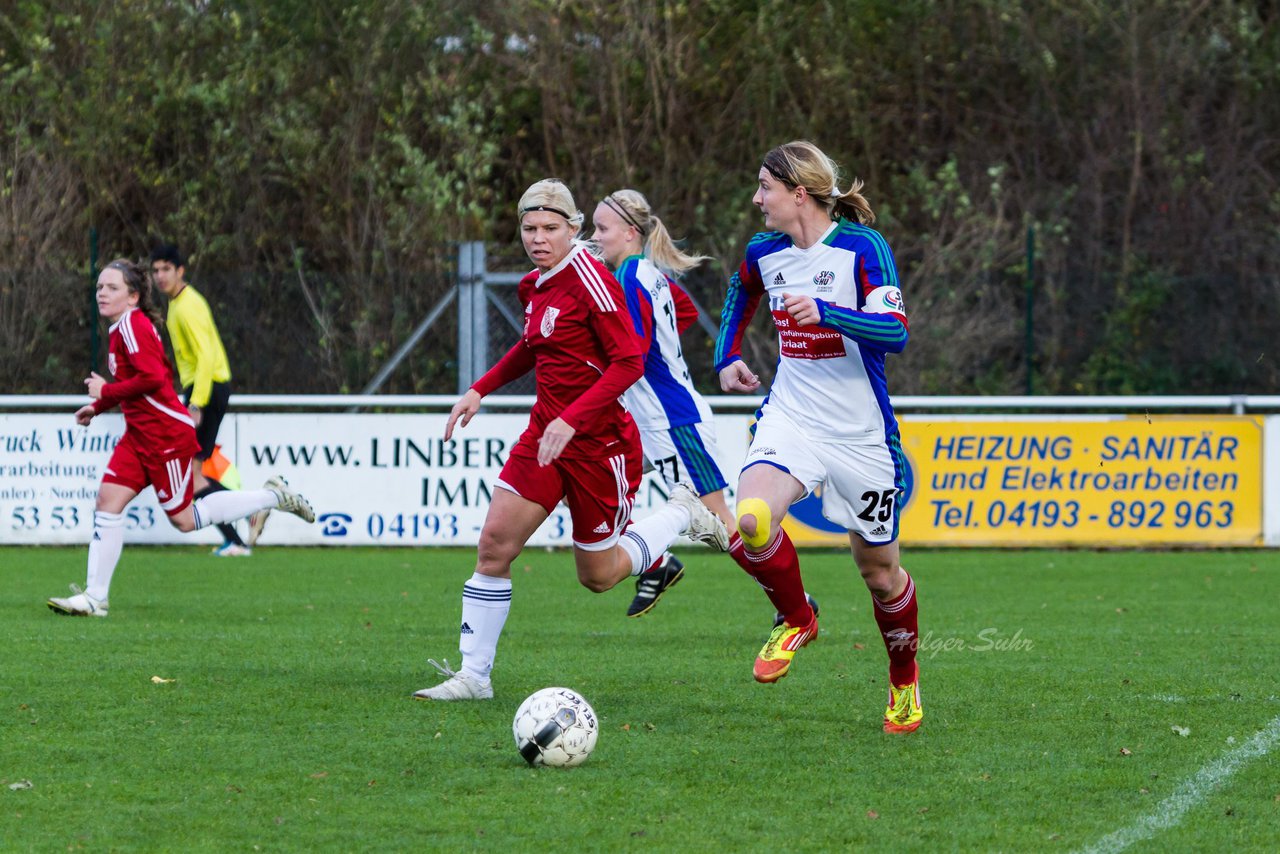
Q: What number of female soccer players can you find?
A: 4